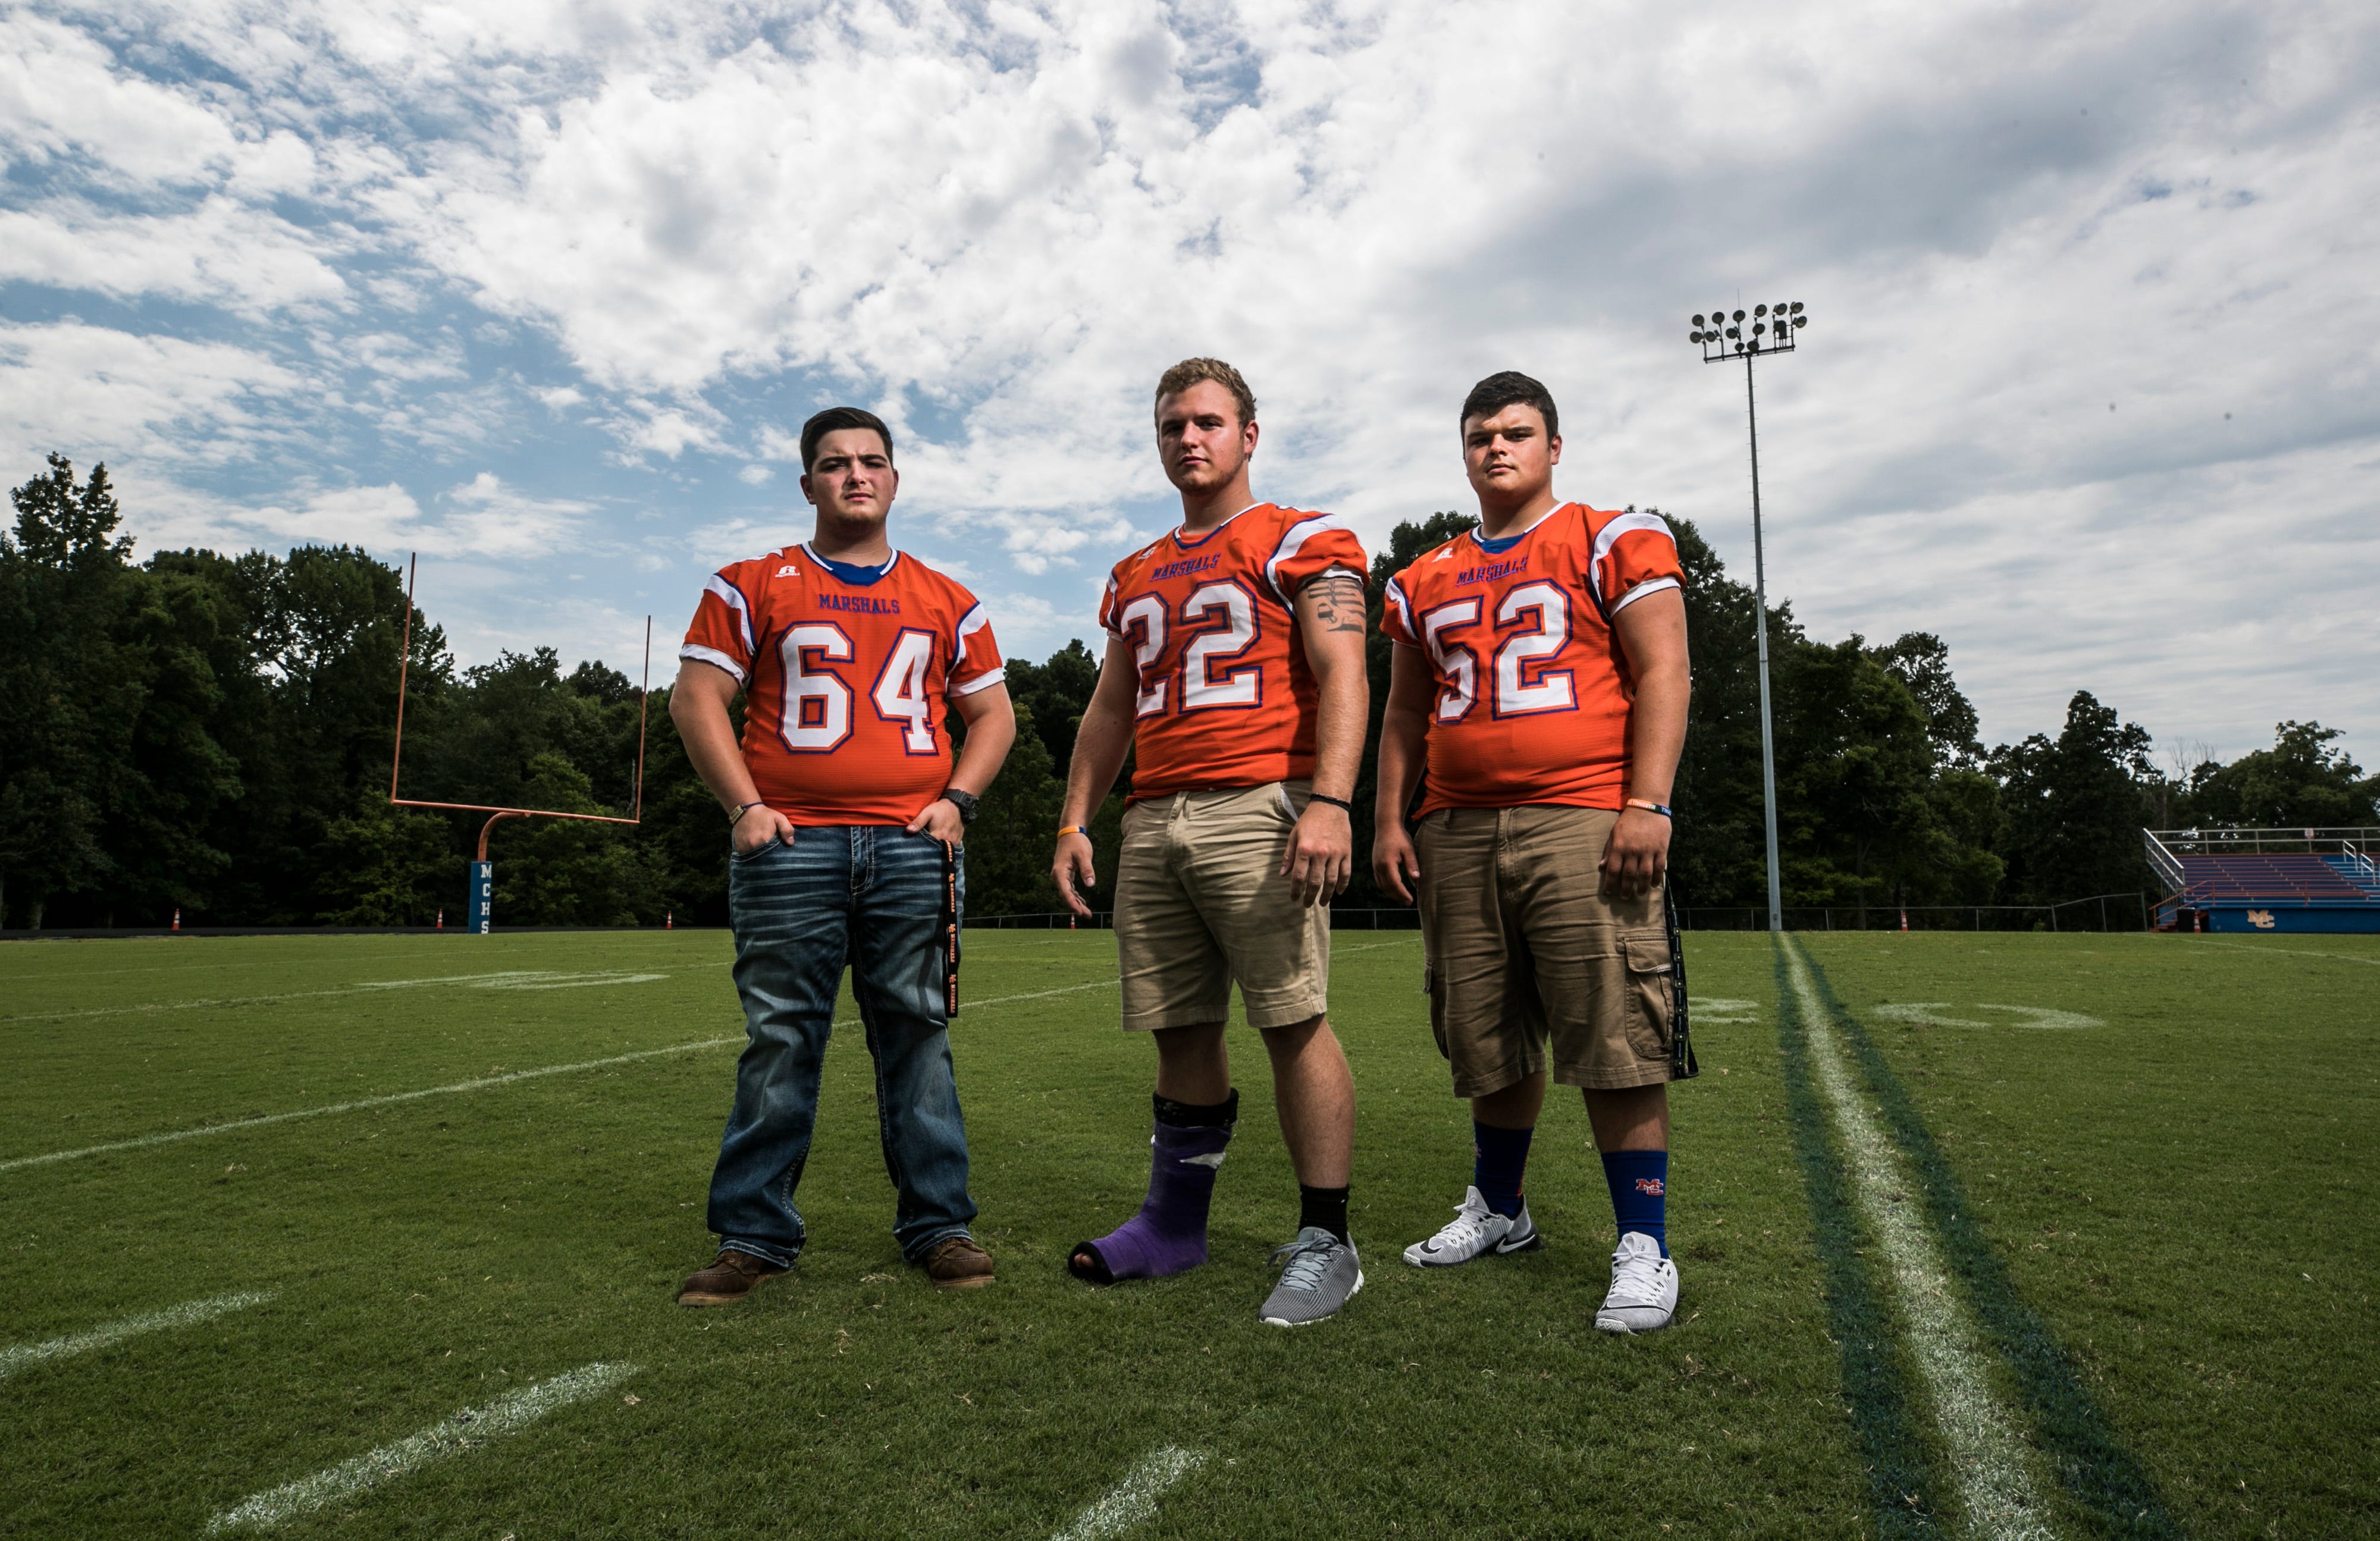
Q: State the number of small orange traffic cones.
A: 6